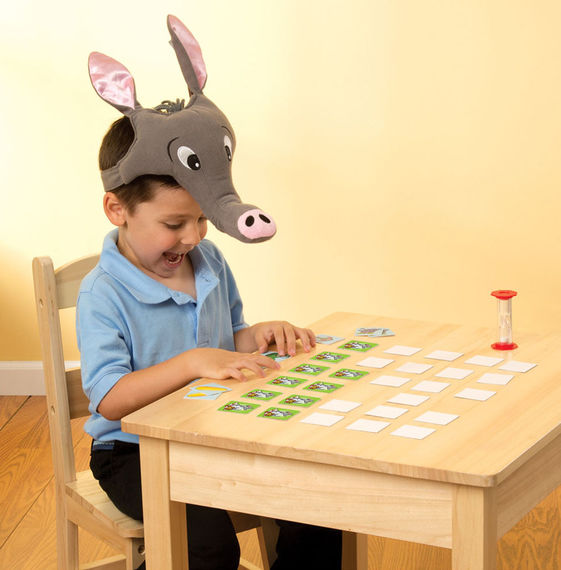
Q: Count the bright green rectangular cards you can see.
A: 10